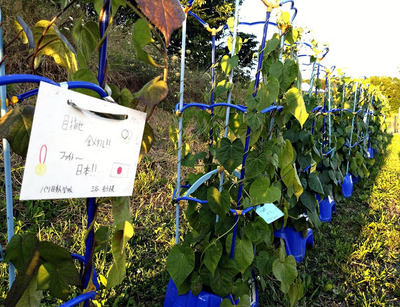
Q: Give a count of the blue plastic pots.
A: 5